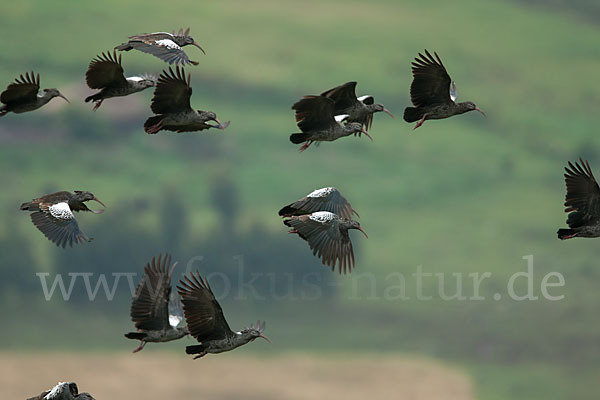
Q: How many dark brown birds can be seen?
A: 14